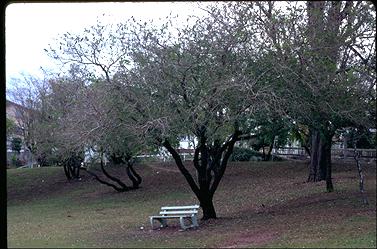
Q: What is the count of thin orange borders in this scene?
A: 0